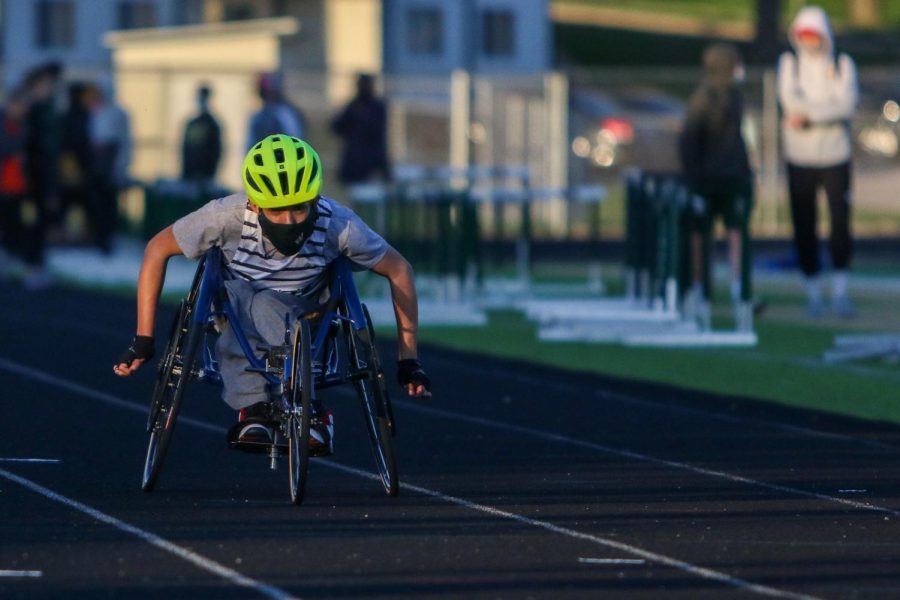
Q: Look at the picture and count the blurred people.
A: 9